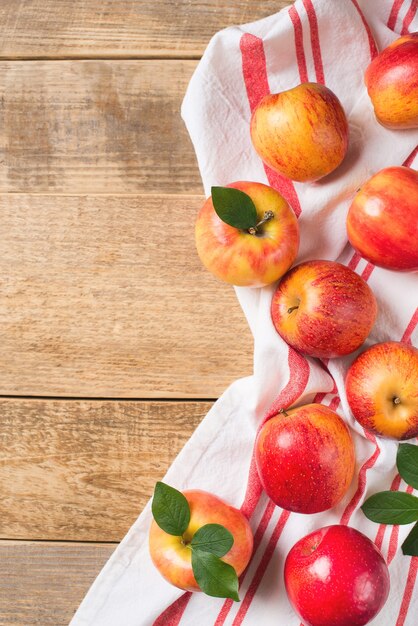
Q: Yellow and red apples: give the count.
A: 9